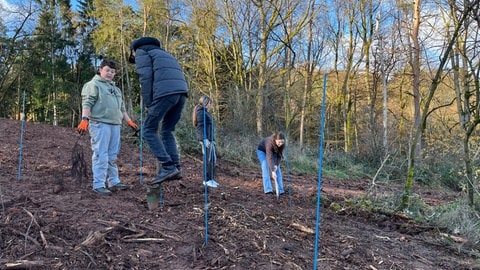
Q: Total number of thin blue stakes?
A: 7